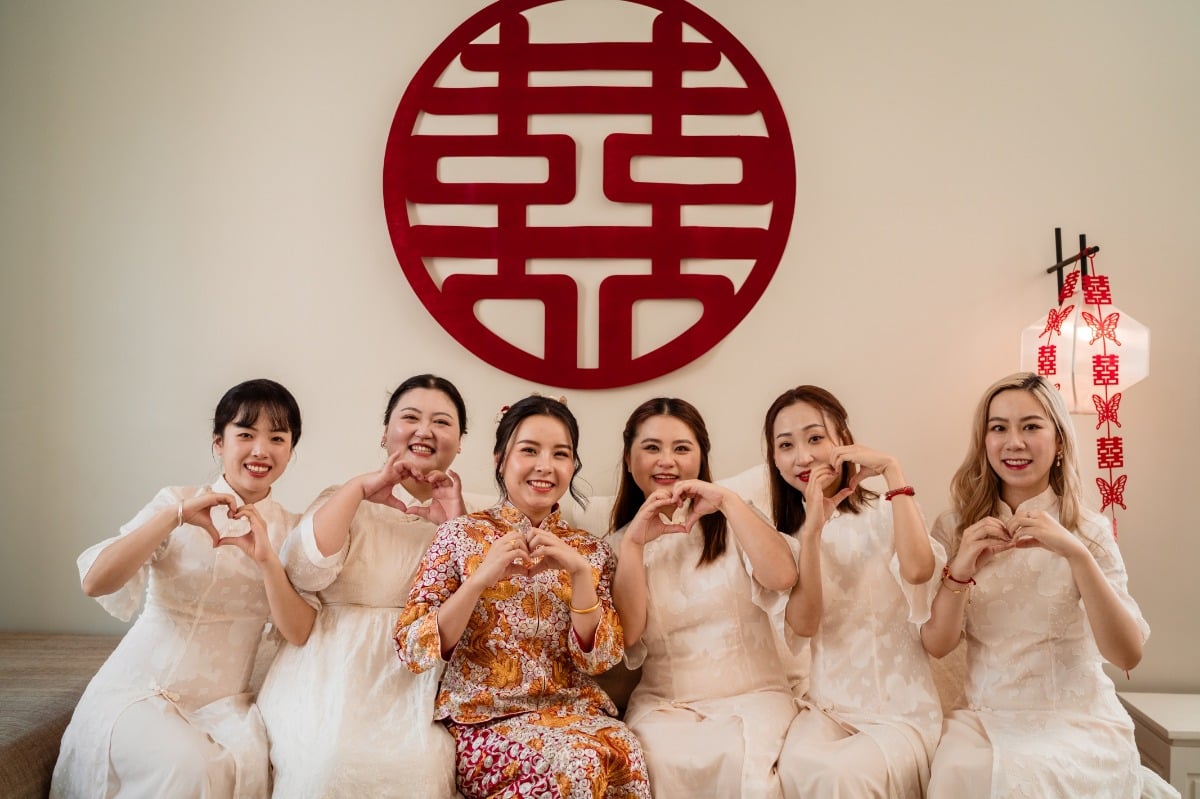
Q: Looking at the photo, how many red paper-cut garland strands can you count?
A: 2